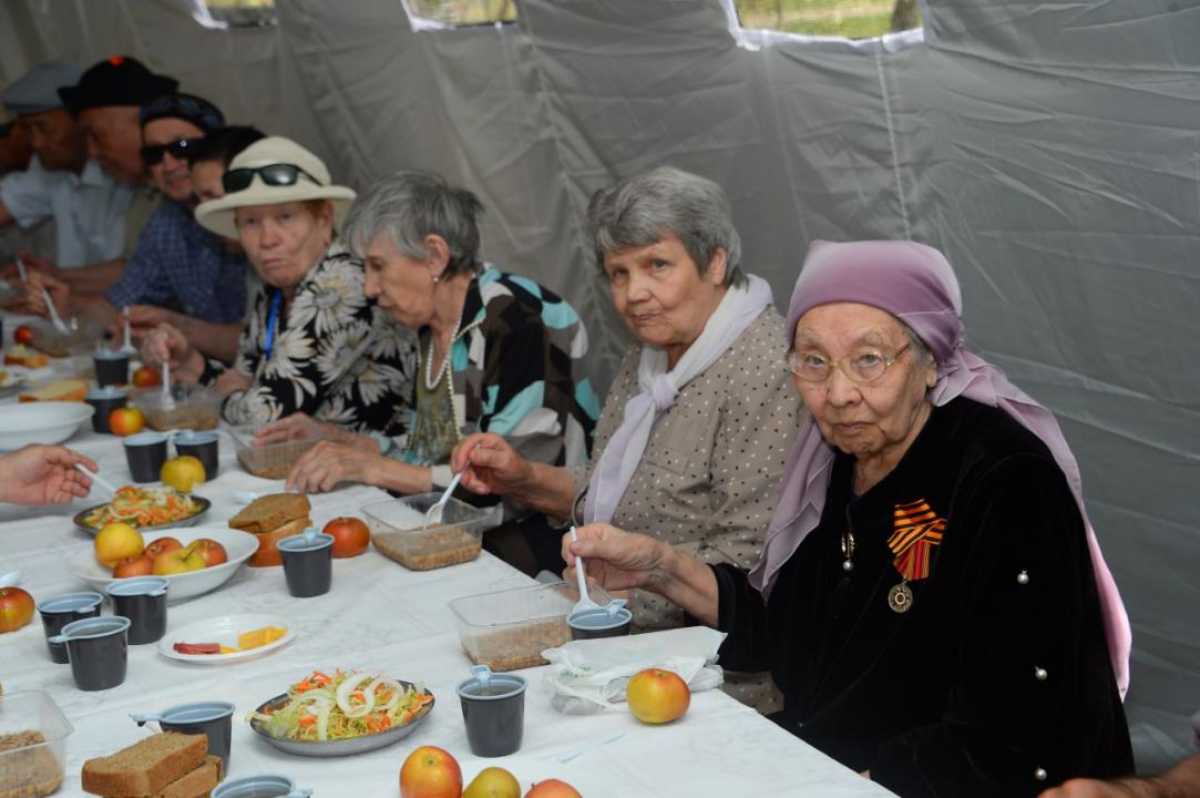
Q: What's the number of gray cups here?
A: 12